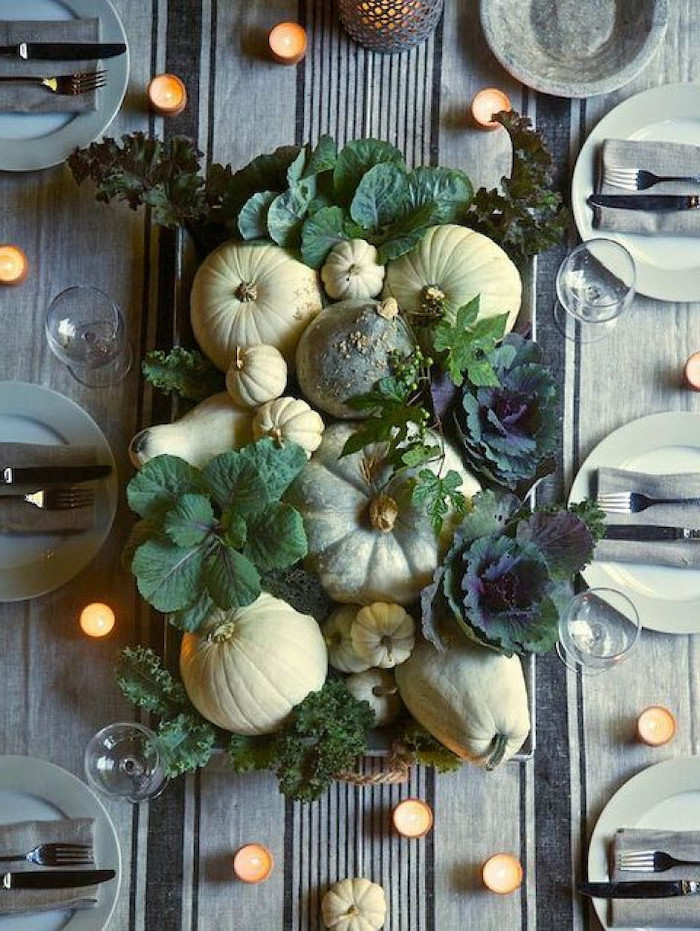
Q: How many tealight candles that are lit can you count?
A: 10